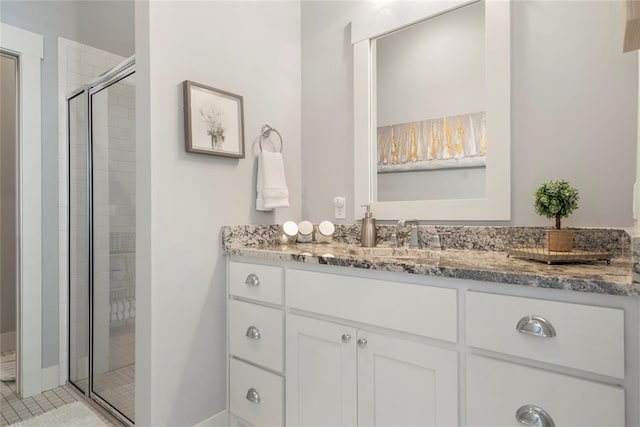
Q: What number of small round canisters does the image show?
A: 3